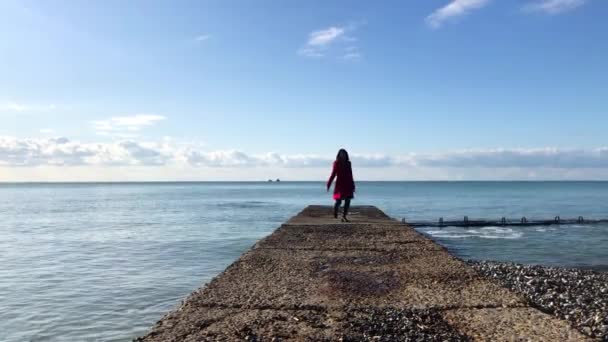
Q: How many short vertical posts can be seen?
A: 7